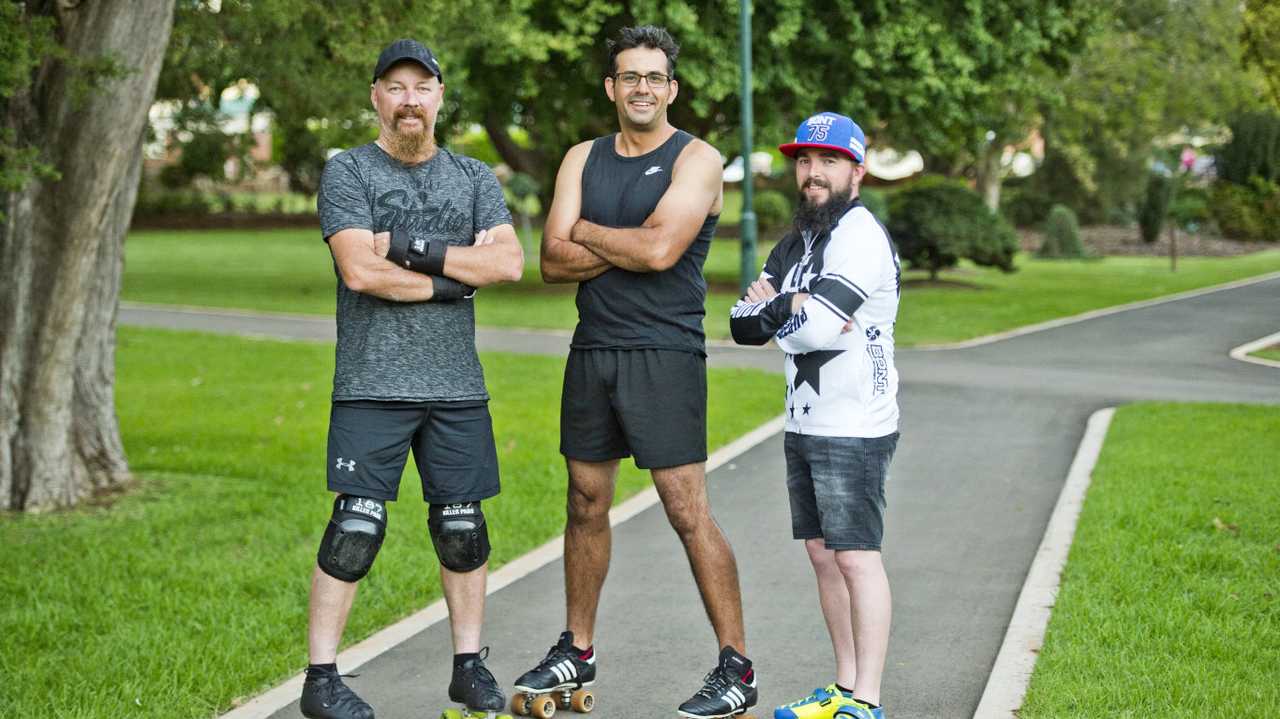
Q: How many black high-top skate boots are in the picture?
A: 2